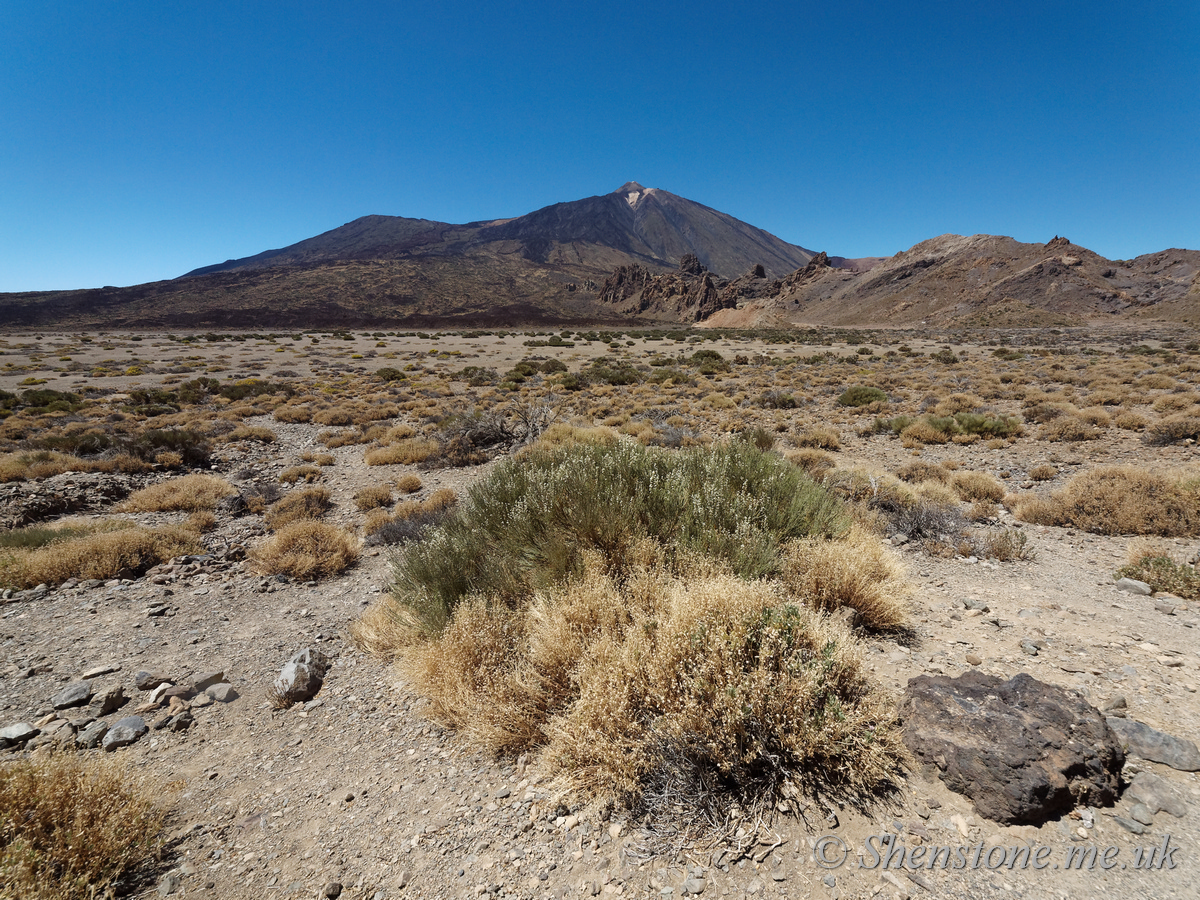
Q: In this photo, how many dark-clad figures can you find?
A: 0